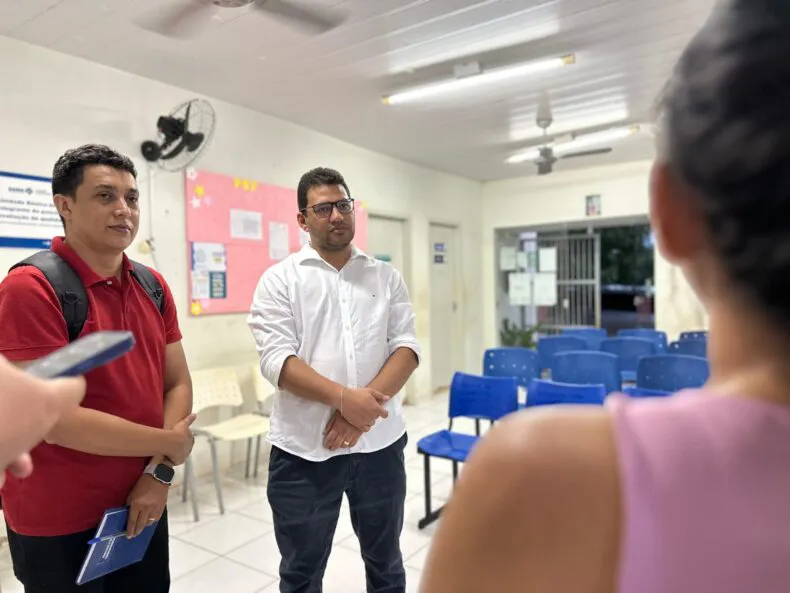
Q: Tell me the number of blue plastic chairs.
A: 12